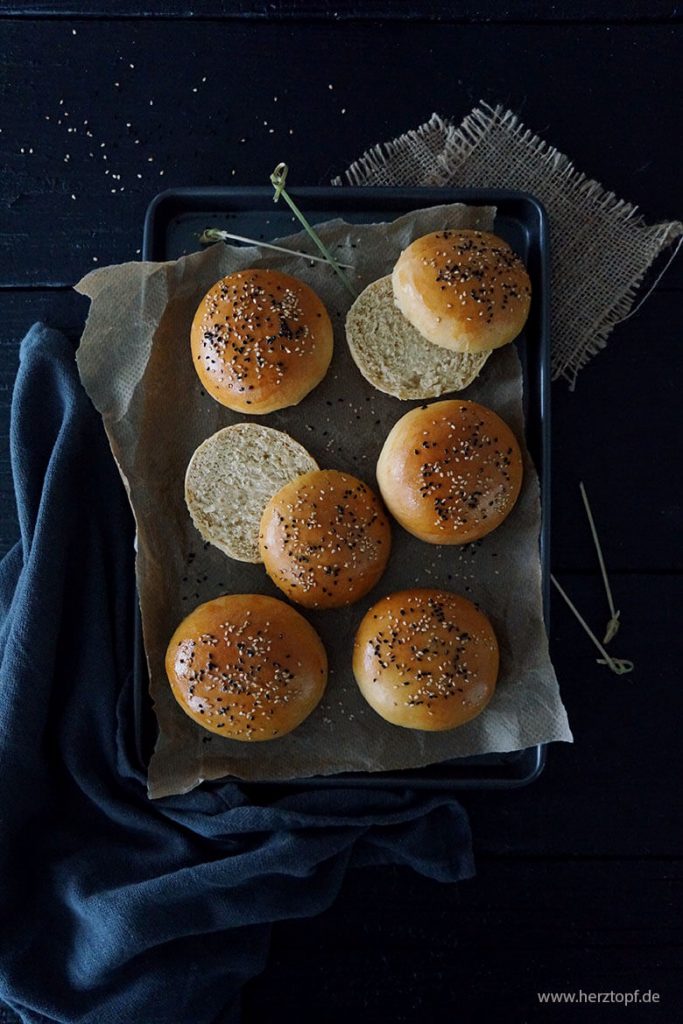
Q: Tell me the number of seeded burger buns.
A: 6